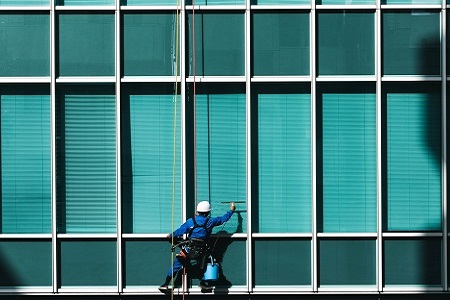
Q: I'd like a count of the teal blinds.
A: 7